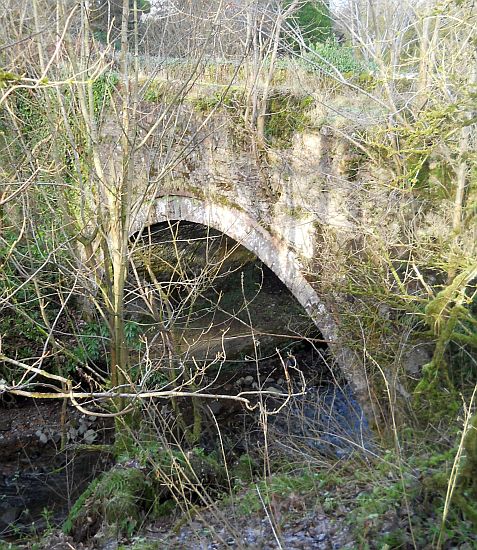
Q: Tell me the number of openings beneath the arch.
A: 1